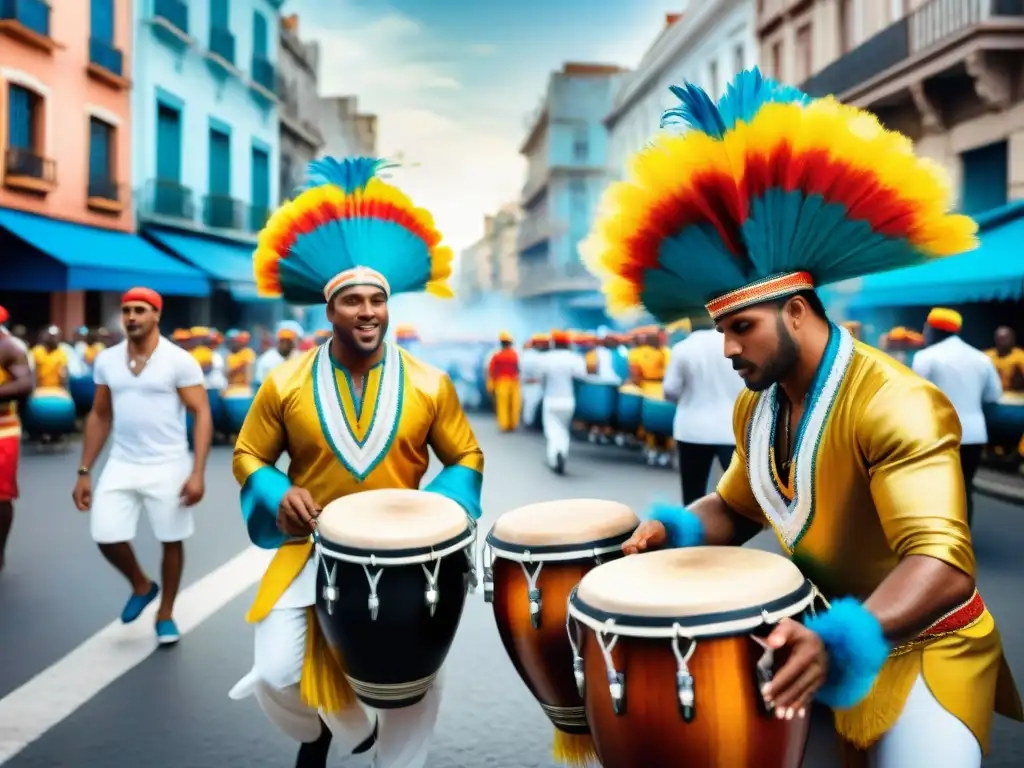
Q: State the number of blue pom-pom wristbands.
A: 2